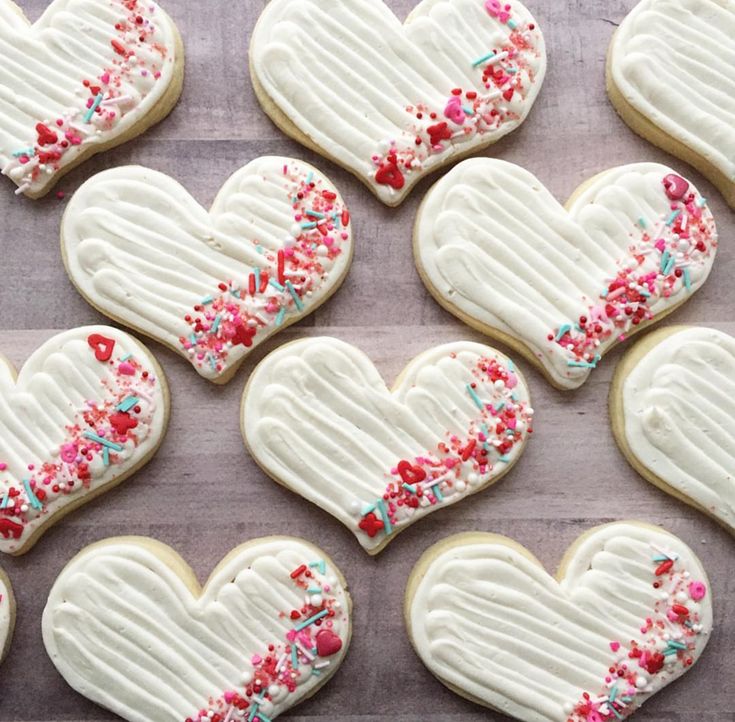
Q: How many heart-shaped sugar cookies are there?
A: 11